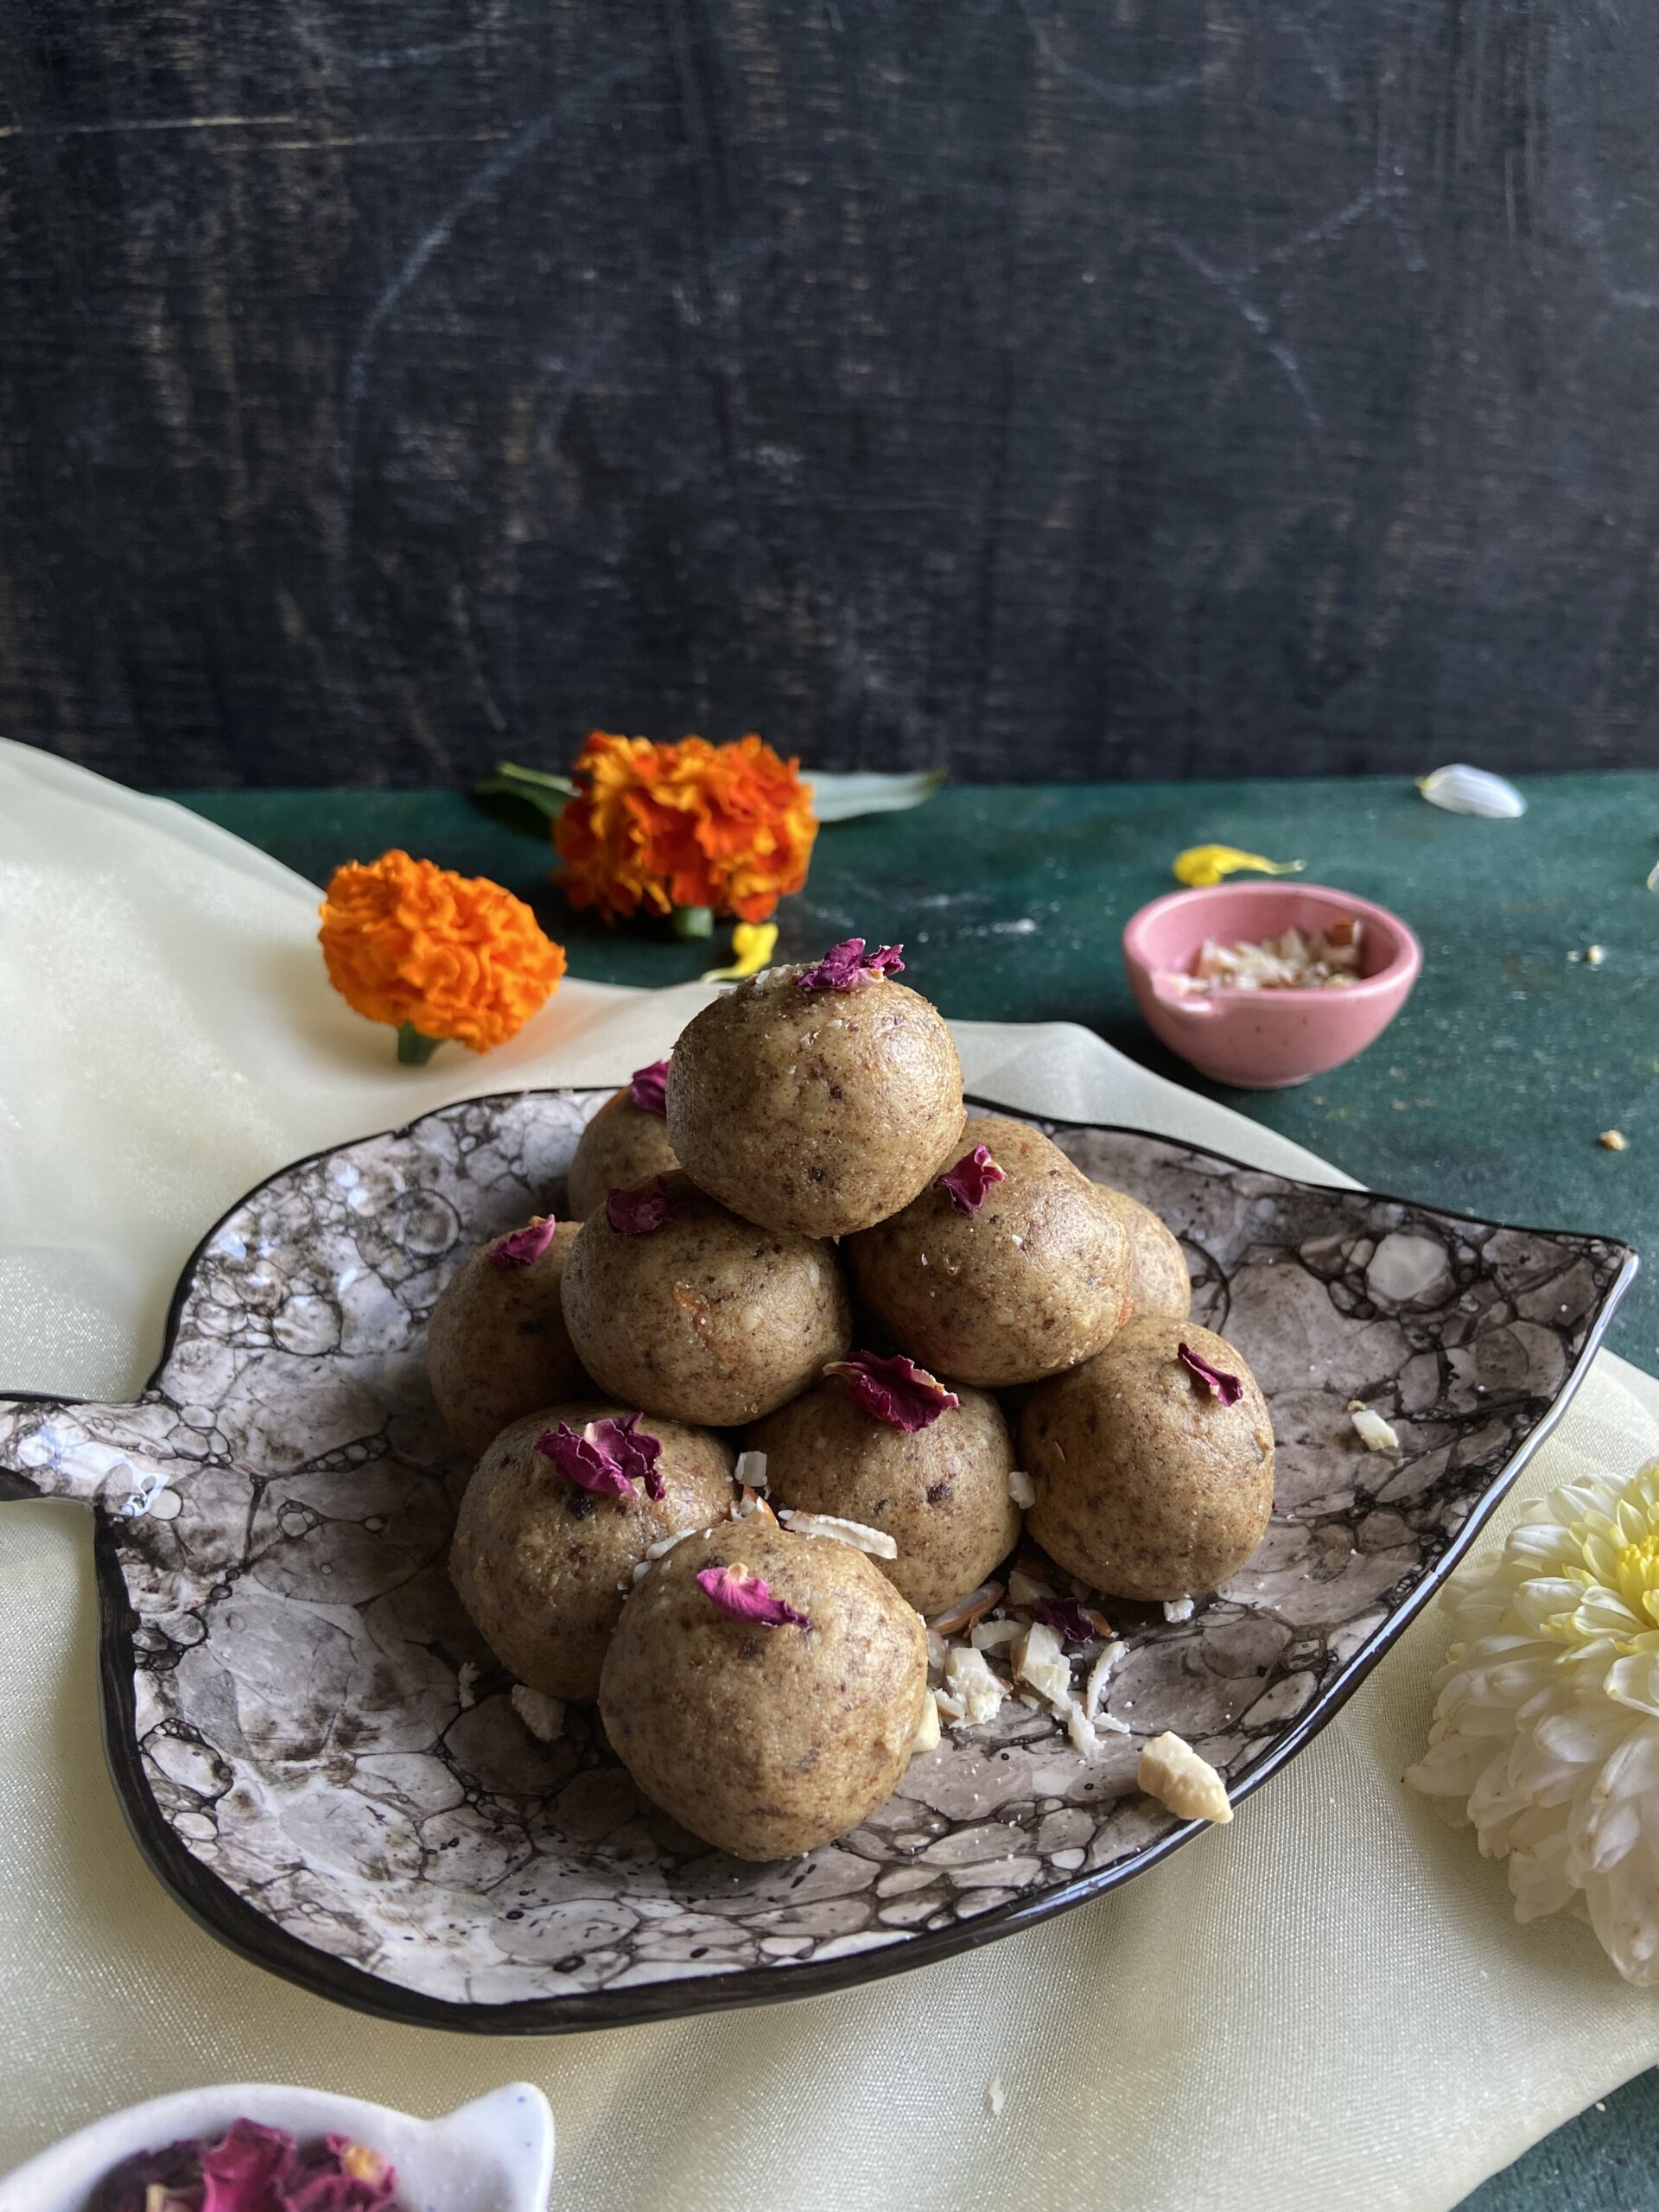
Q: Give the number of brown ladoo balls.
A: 10